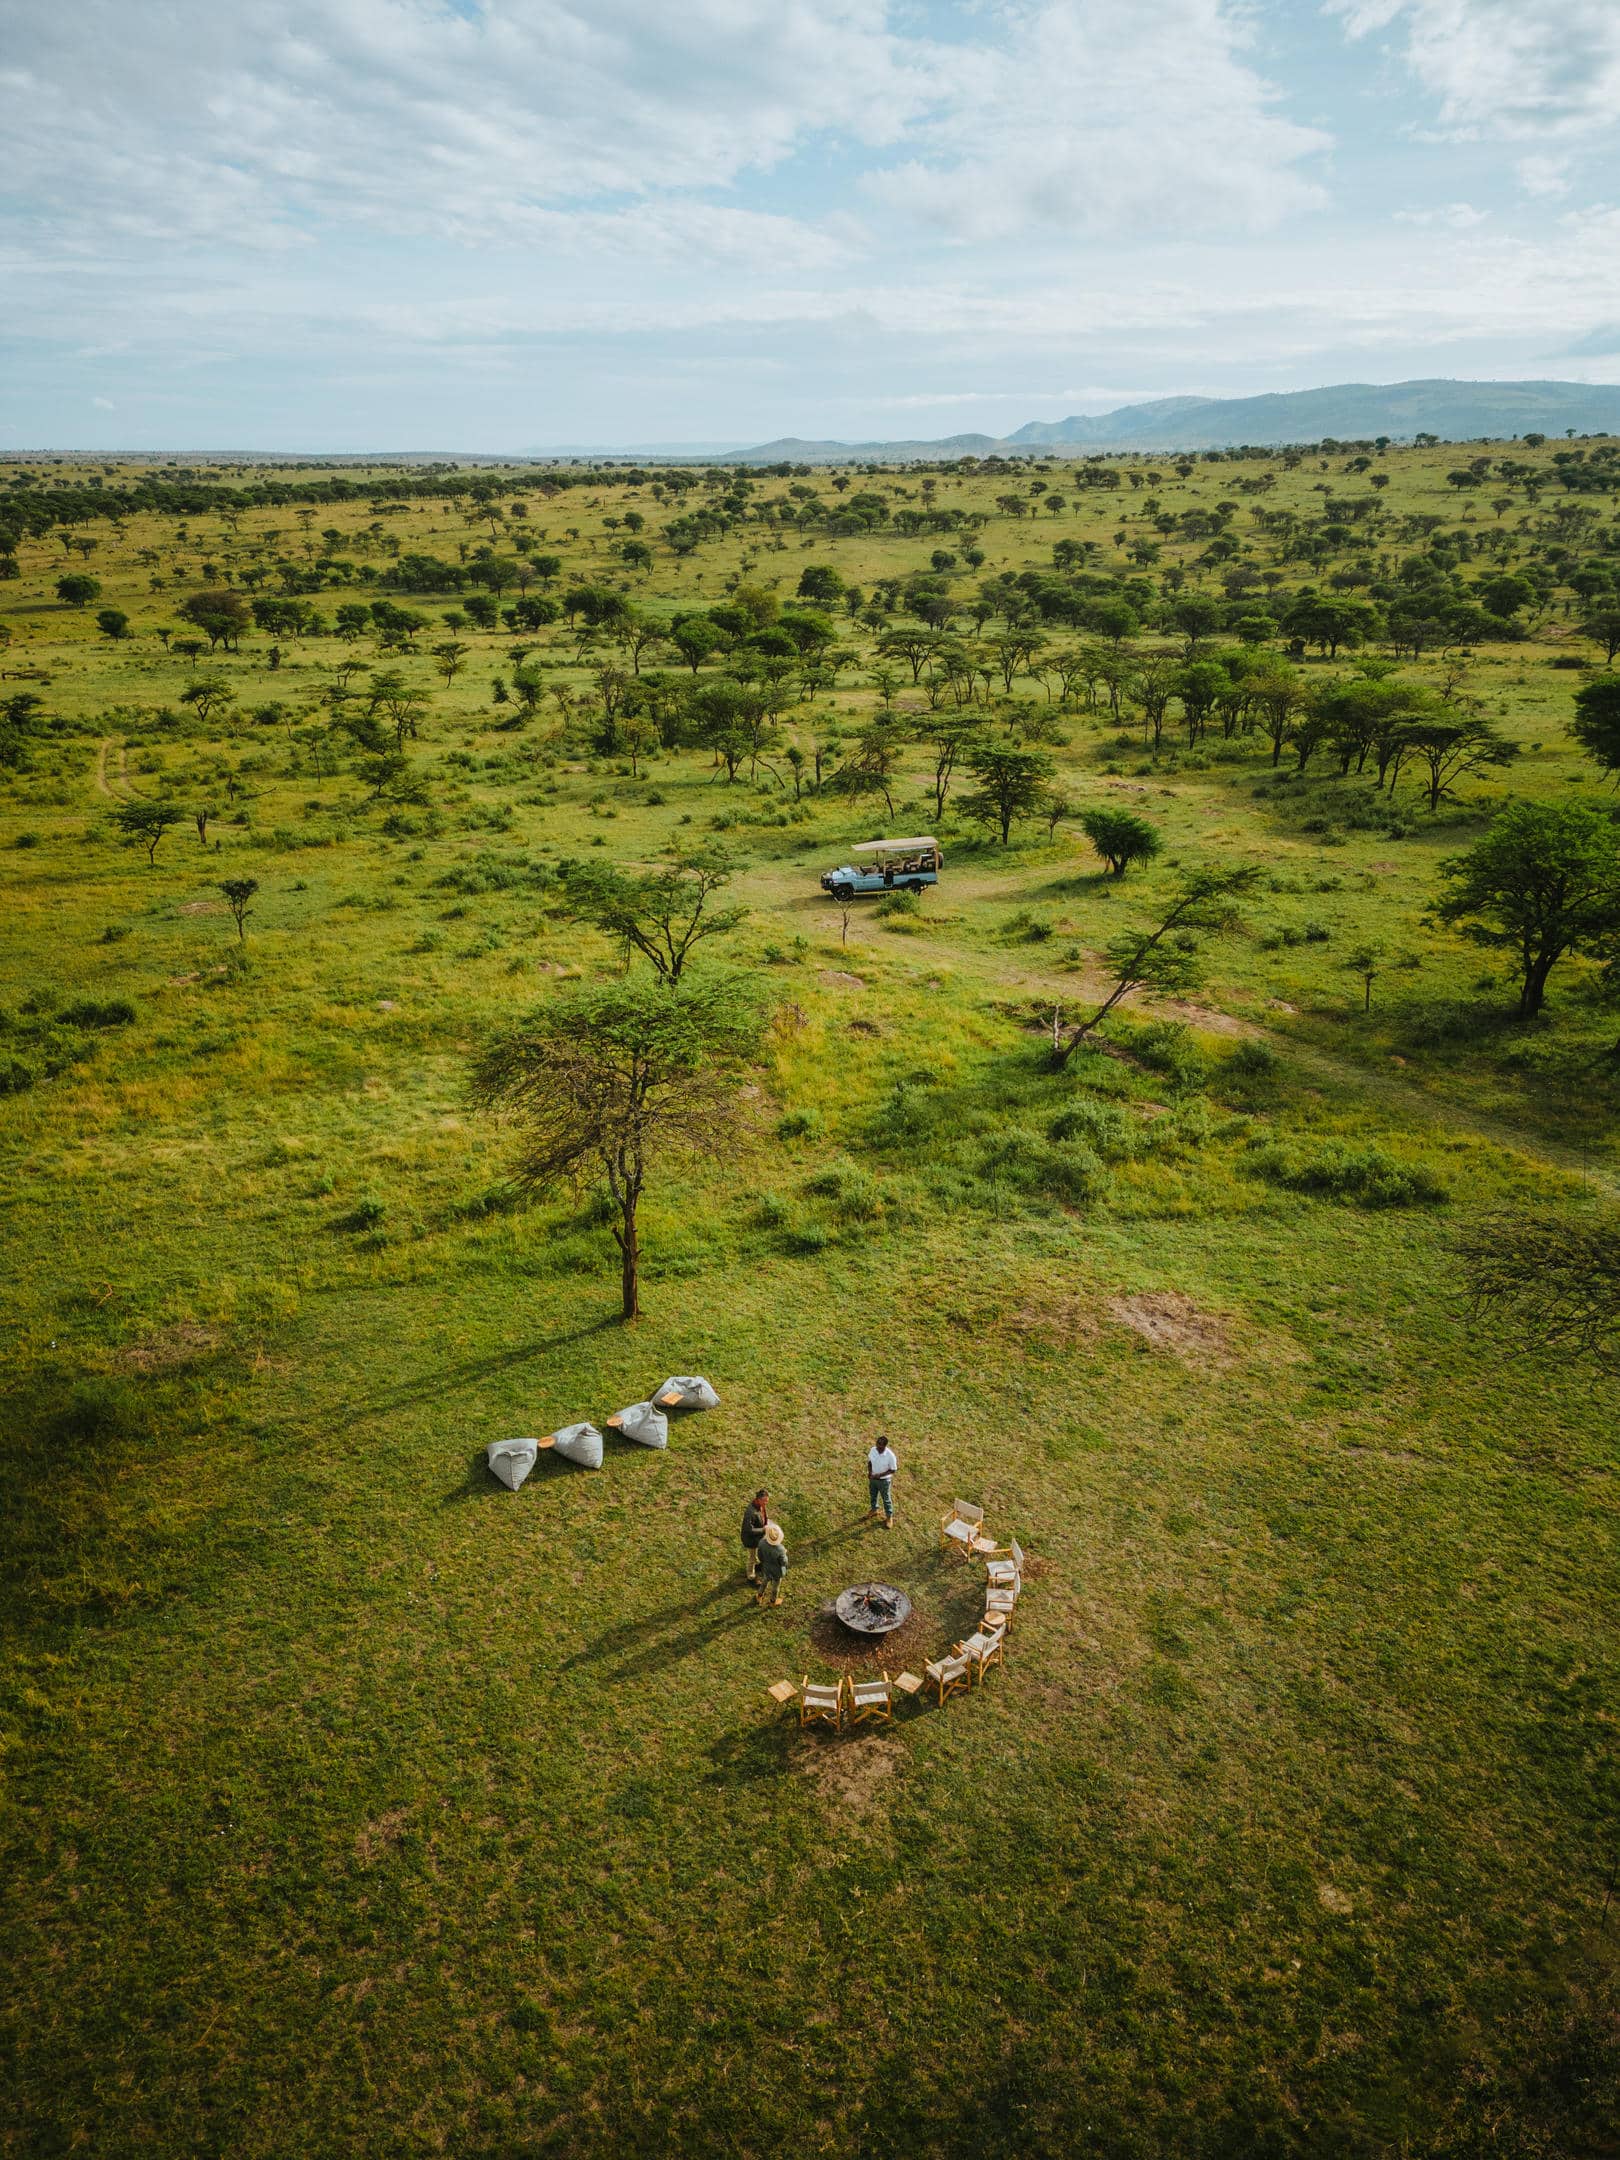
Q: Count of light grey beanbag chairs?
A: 4